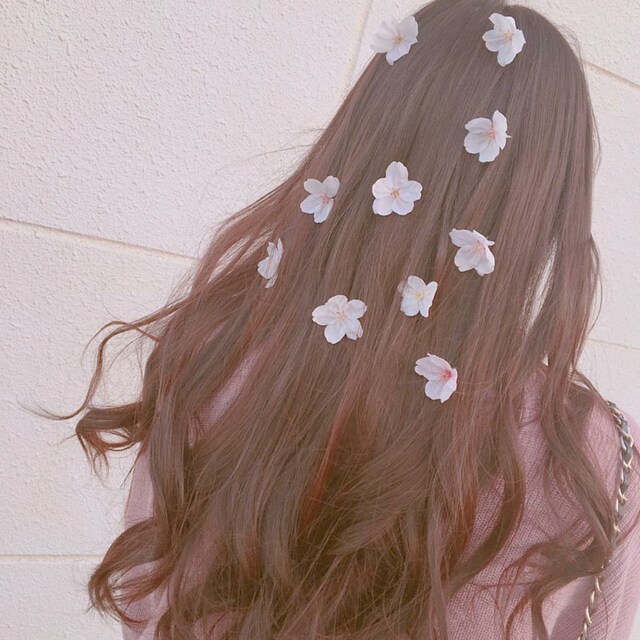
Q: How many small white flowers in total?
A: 10